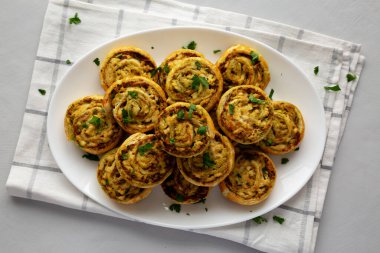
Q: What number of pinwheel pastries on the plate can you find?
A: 14